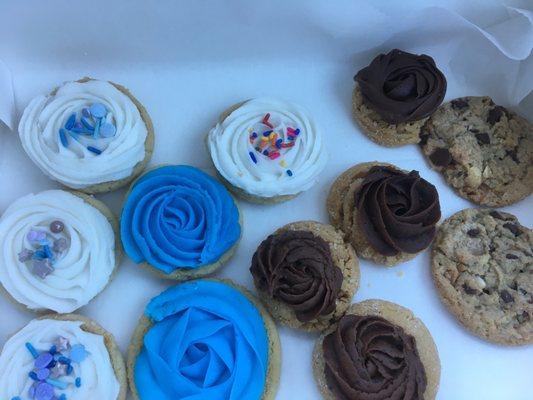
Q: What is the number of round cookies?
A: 12